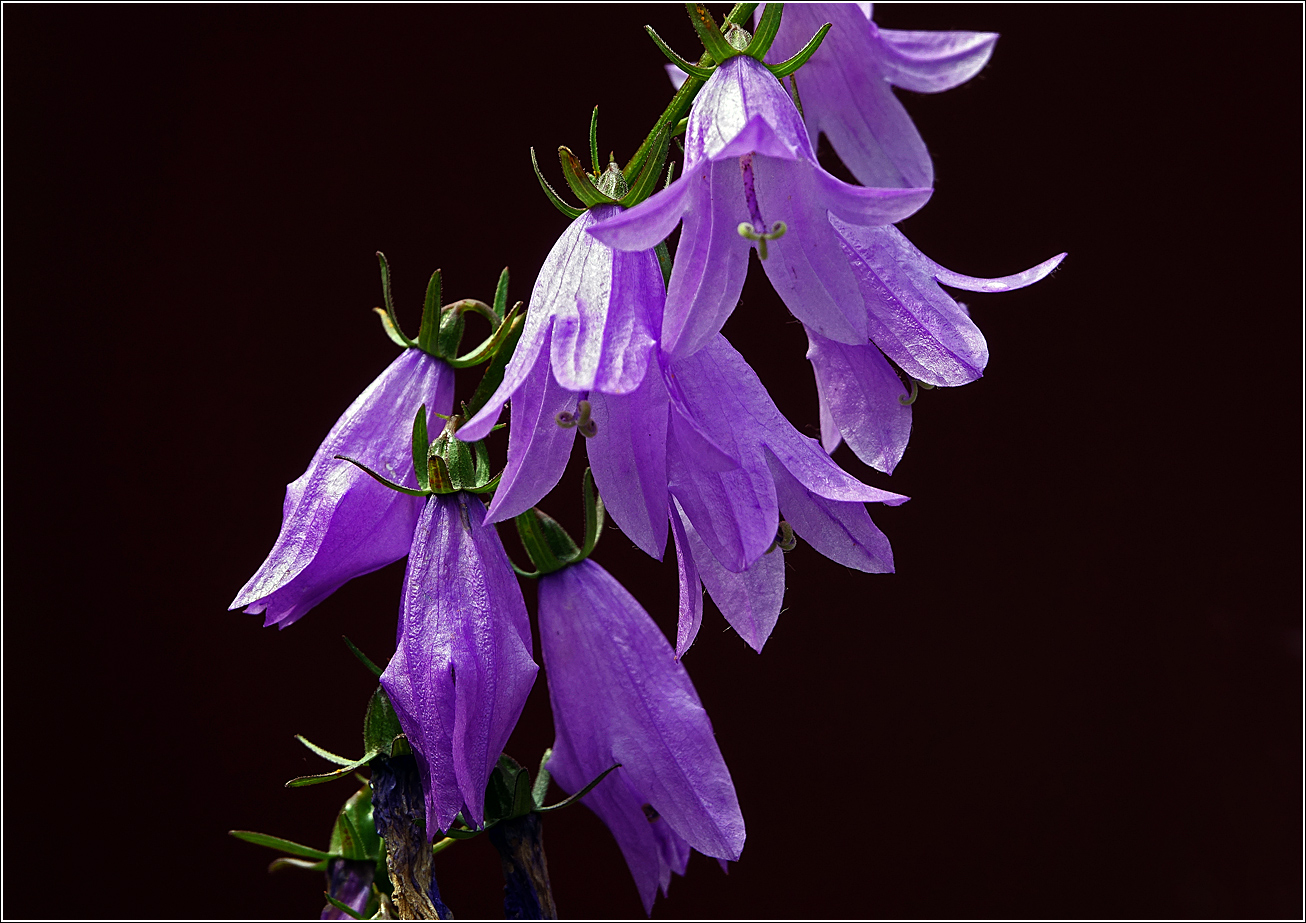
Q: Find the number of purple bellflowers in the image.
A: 8